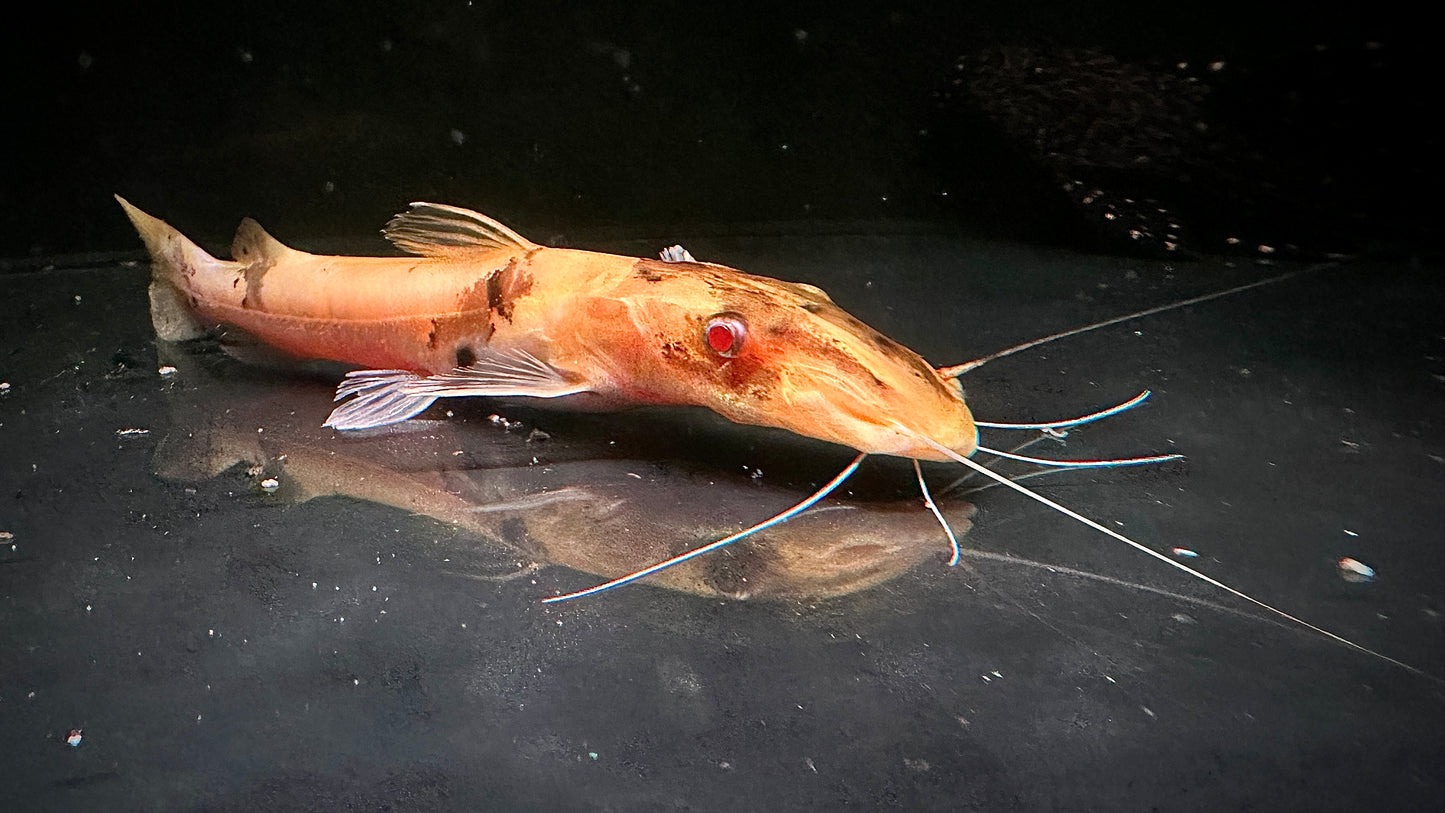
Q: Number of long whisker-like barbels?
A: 6